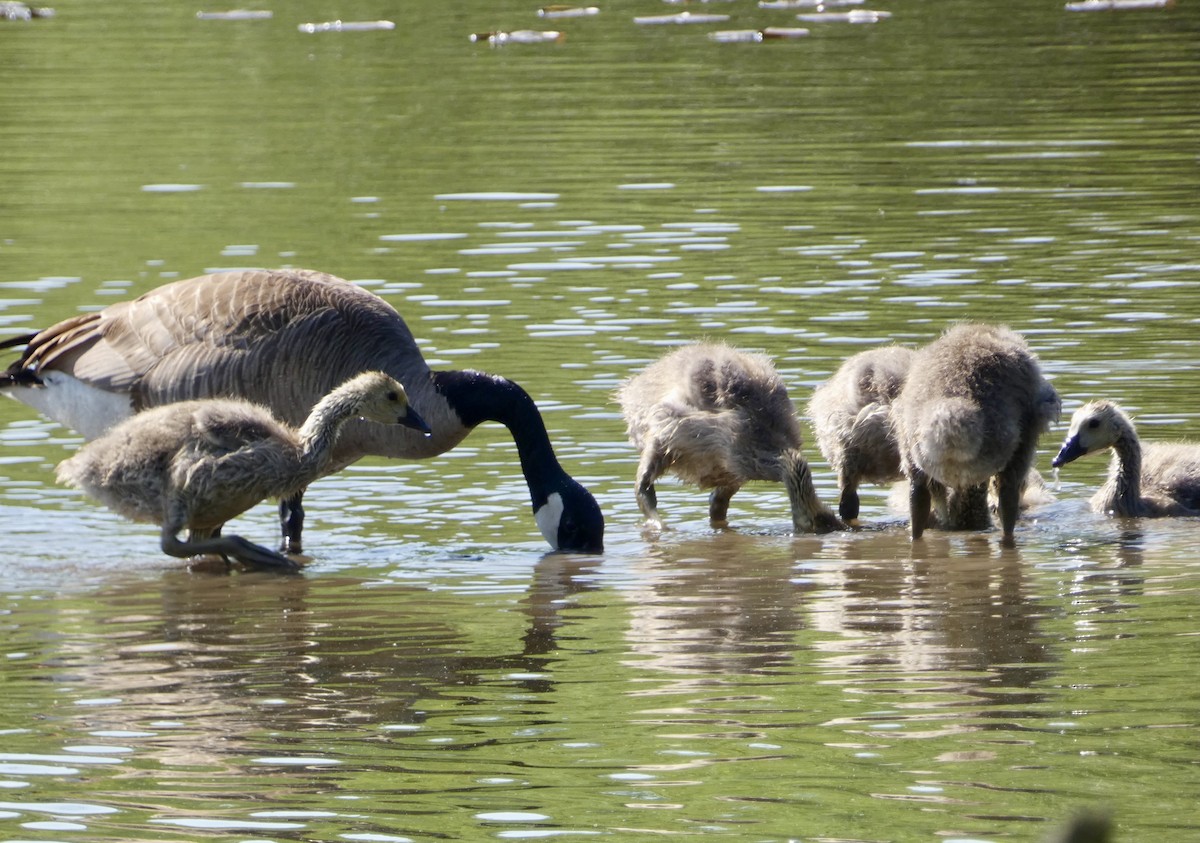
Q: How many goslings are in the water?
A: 5